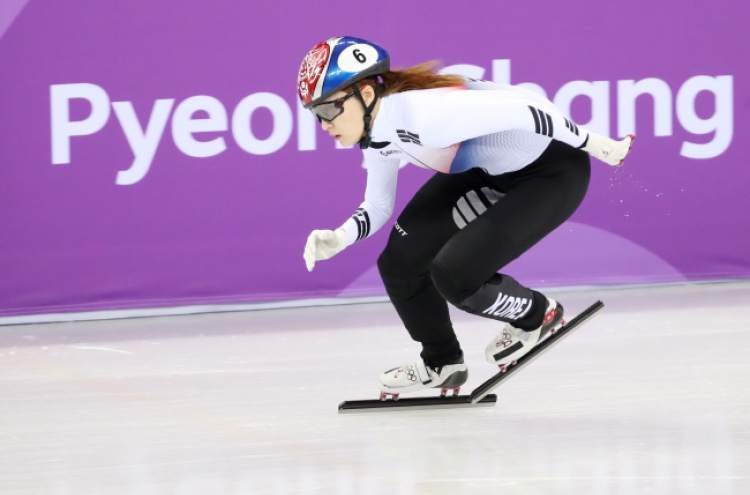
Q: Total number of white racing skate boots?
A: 2